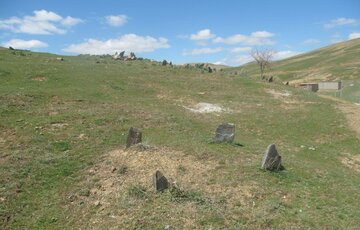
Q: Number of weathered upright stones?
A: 4